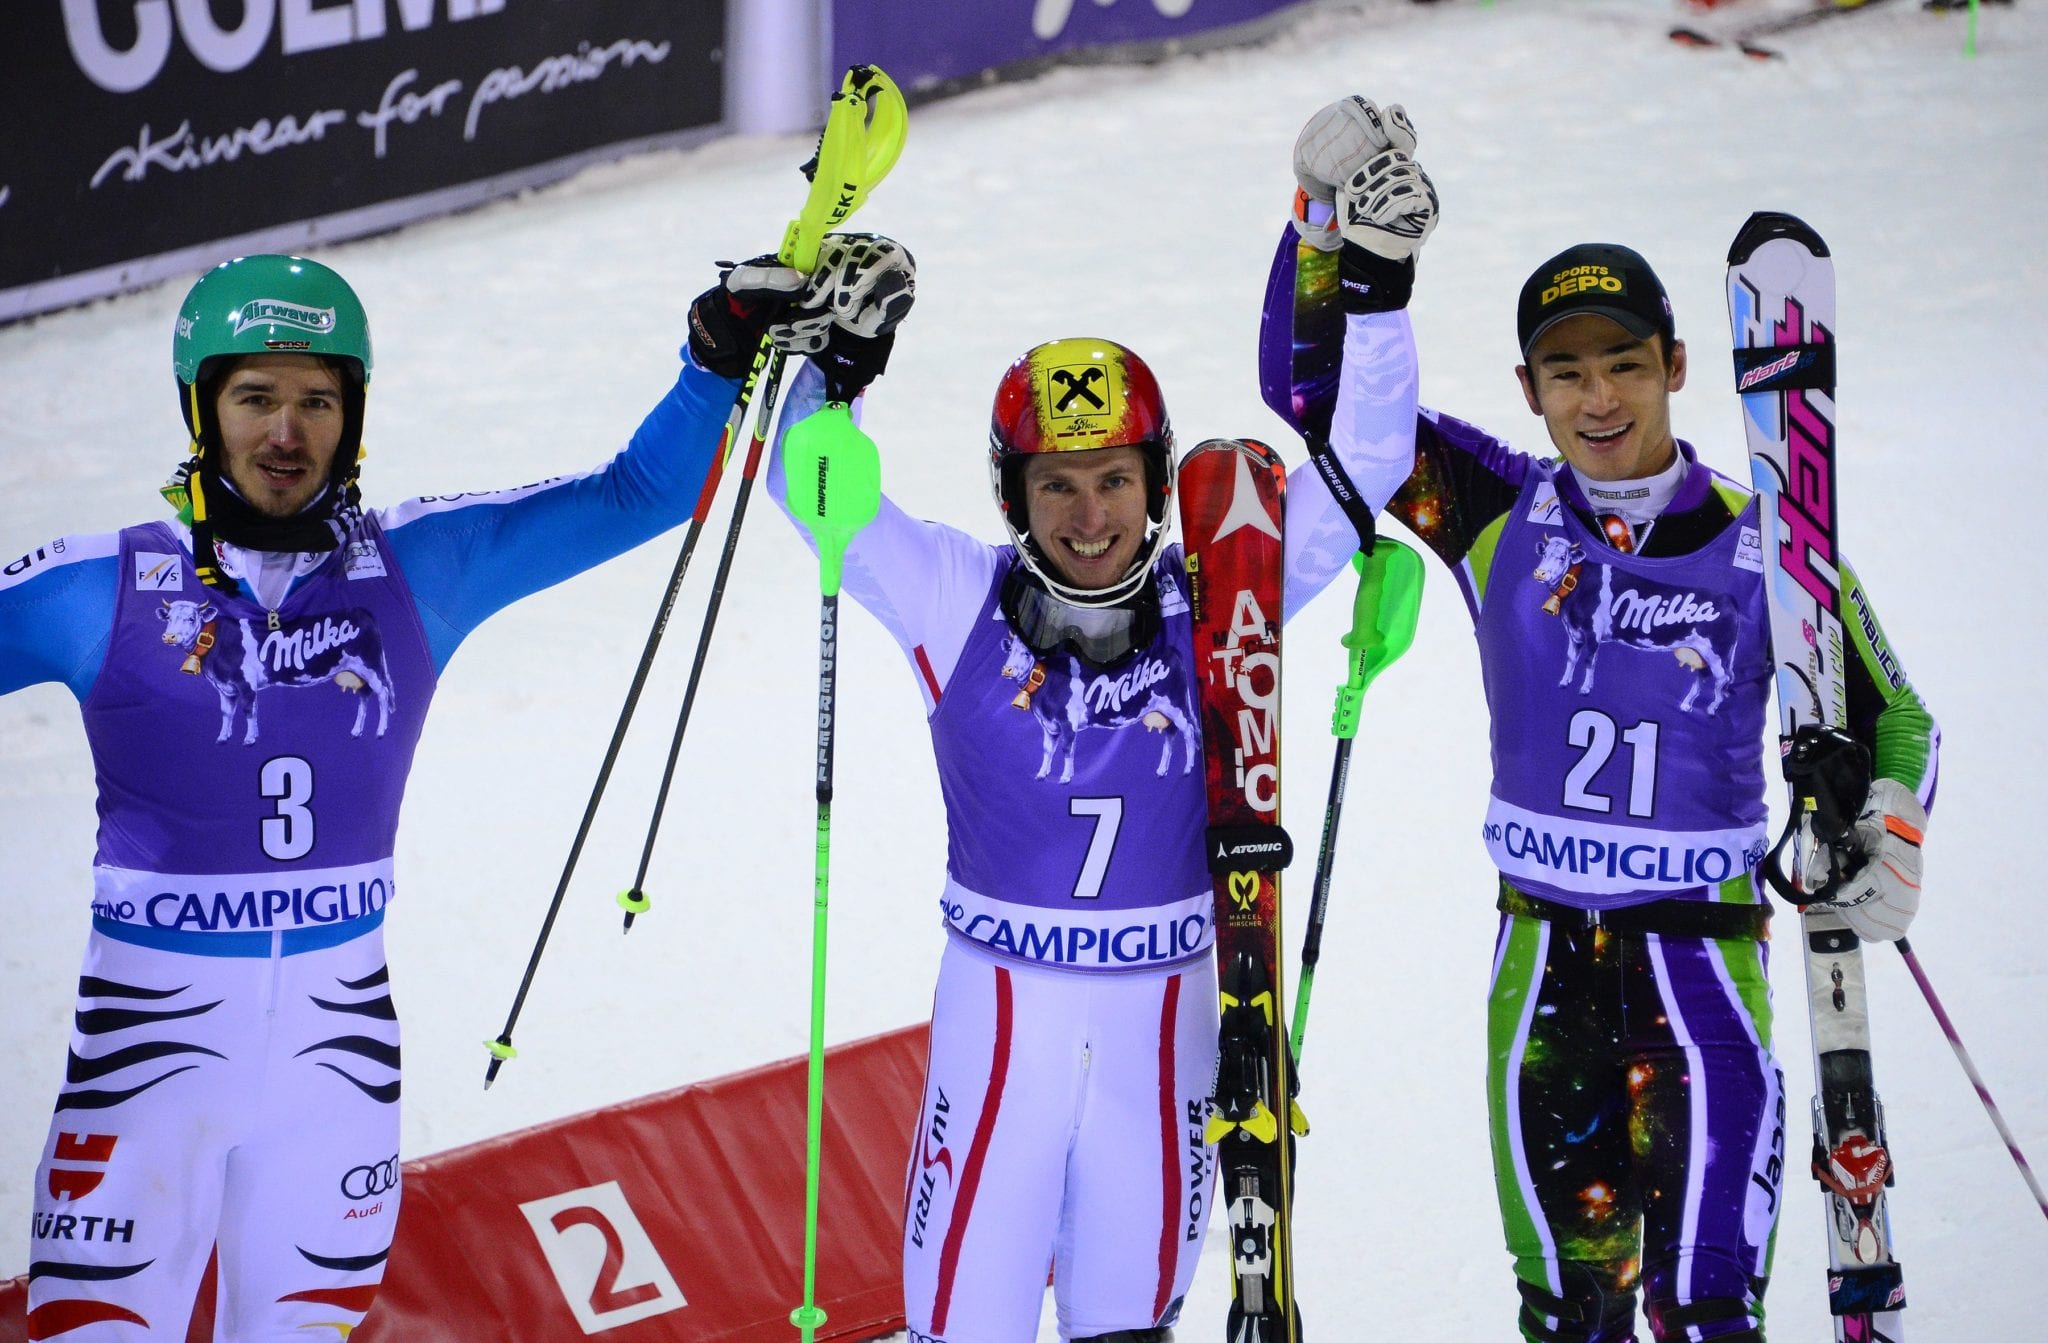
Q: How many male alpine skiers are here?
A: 3